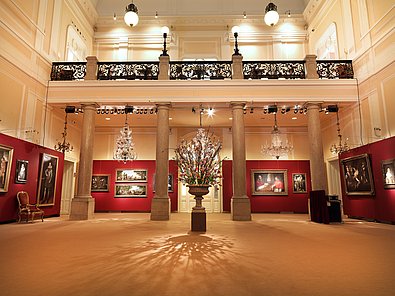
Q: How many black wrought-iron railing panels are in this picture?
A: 5